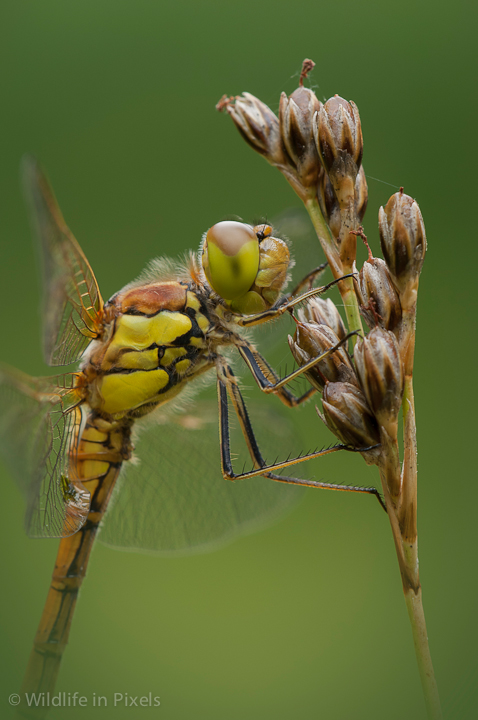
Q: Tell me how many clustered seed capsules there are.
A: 10